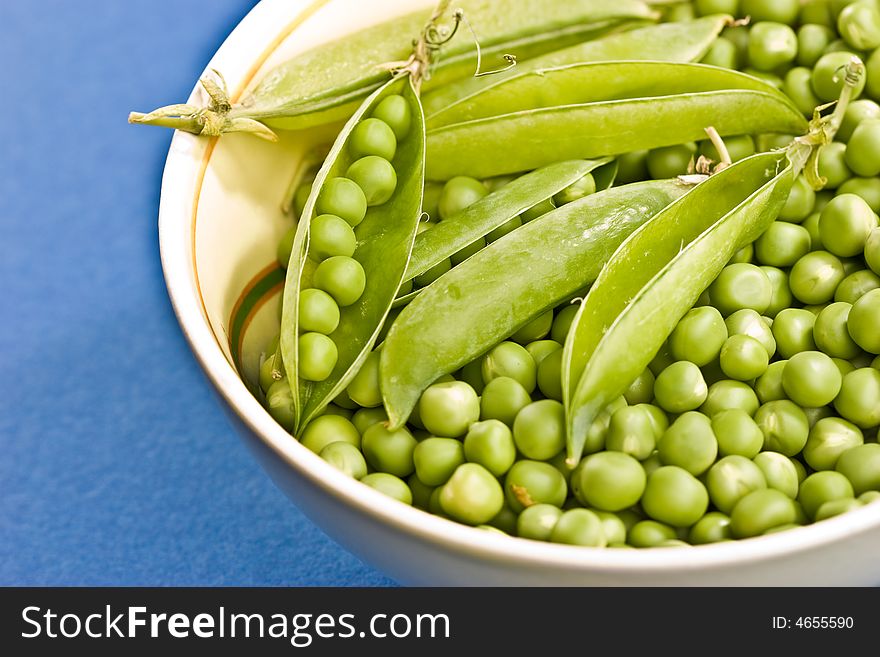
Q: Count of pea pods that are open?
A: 4